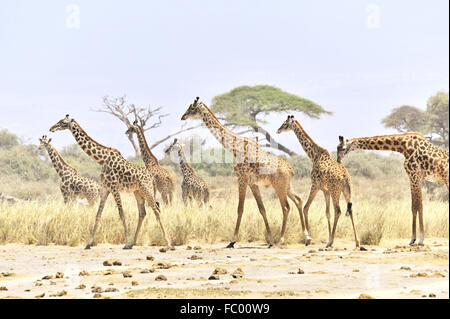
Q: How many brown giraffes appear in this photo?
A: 7